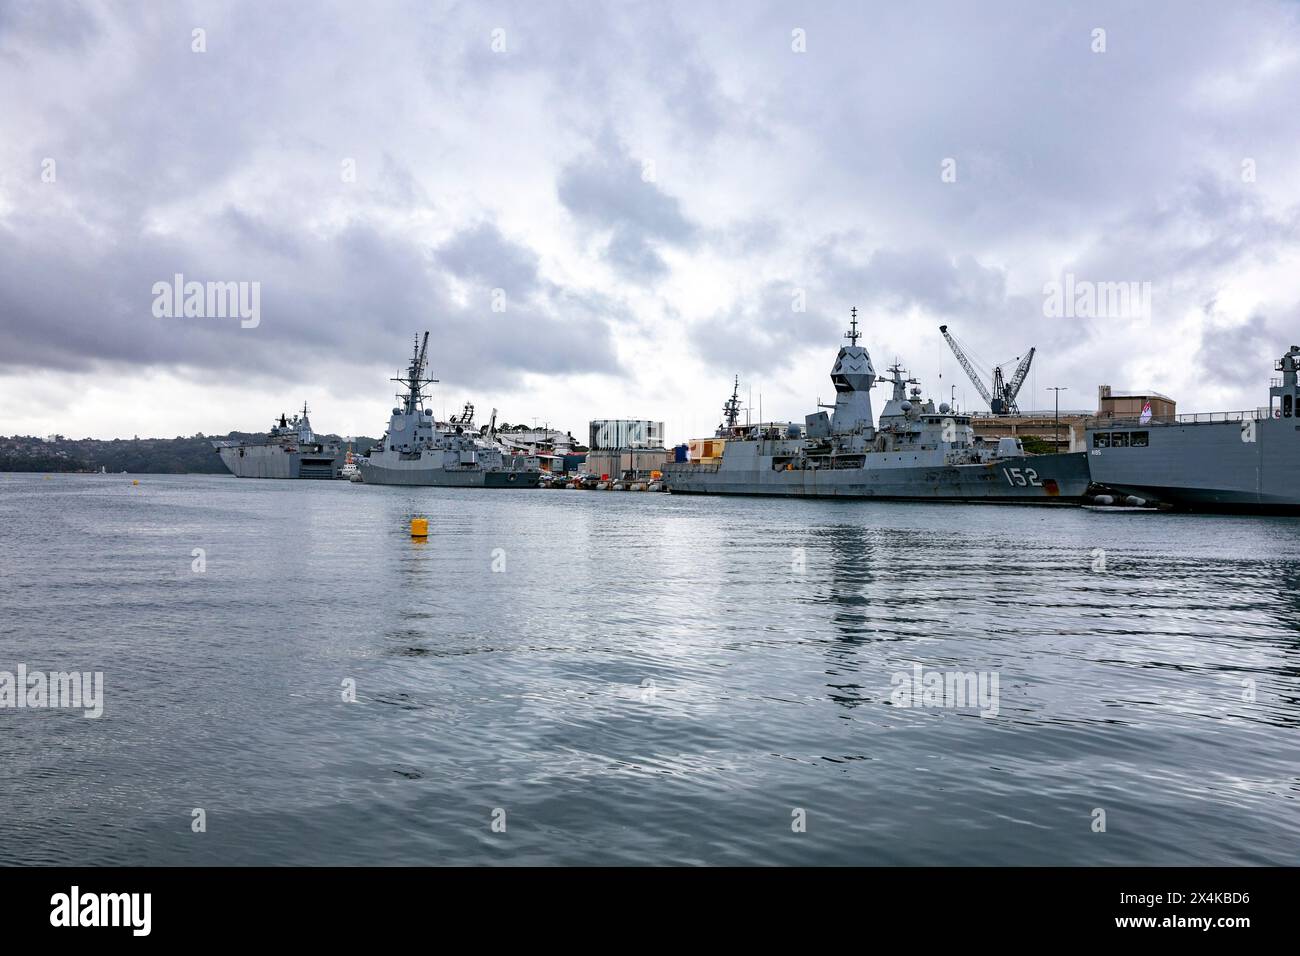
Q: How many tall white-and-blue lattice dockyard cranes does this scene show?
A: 2